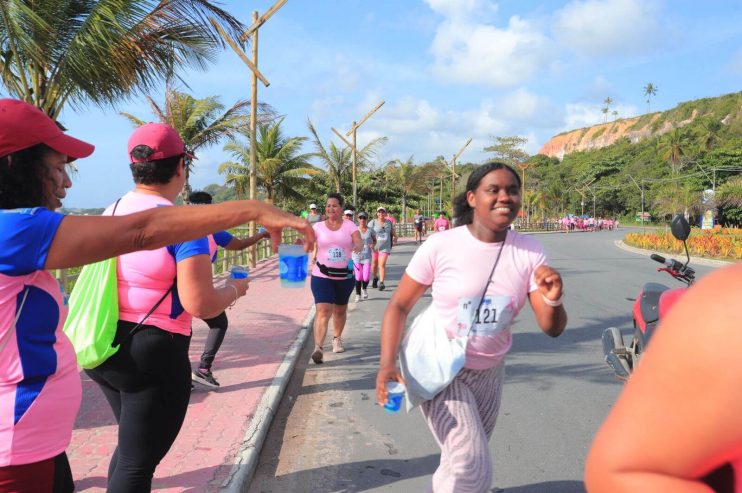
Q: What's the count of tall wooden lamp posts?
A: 3